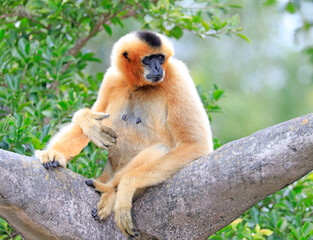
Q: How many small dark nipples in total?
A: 2